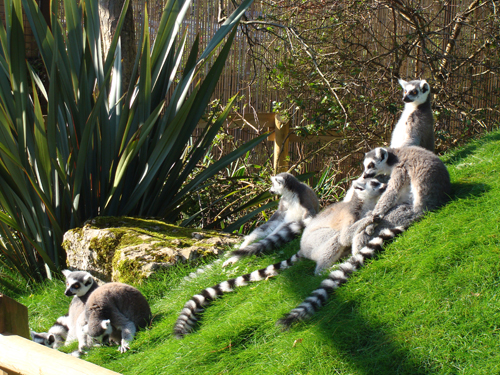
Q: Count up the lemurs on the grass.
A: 7